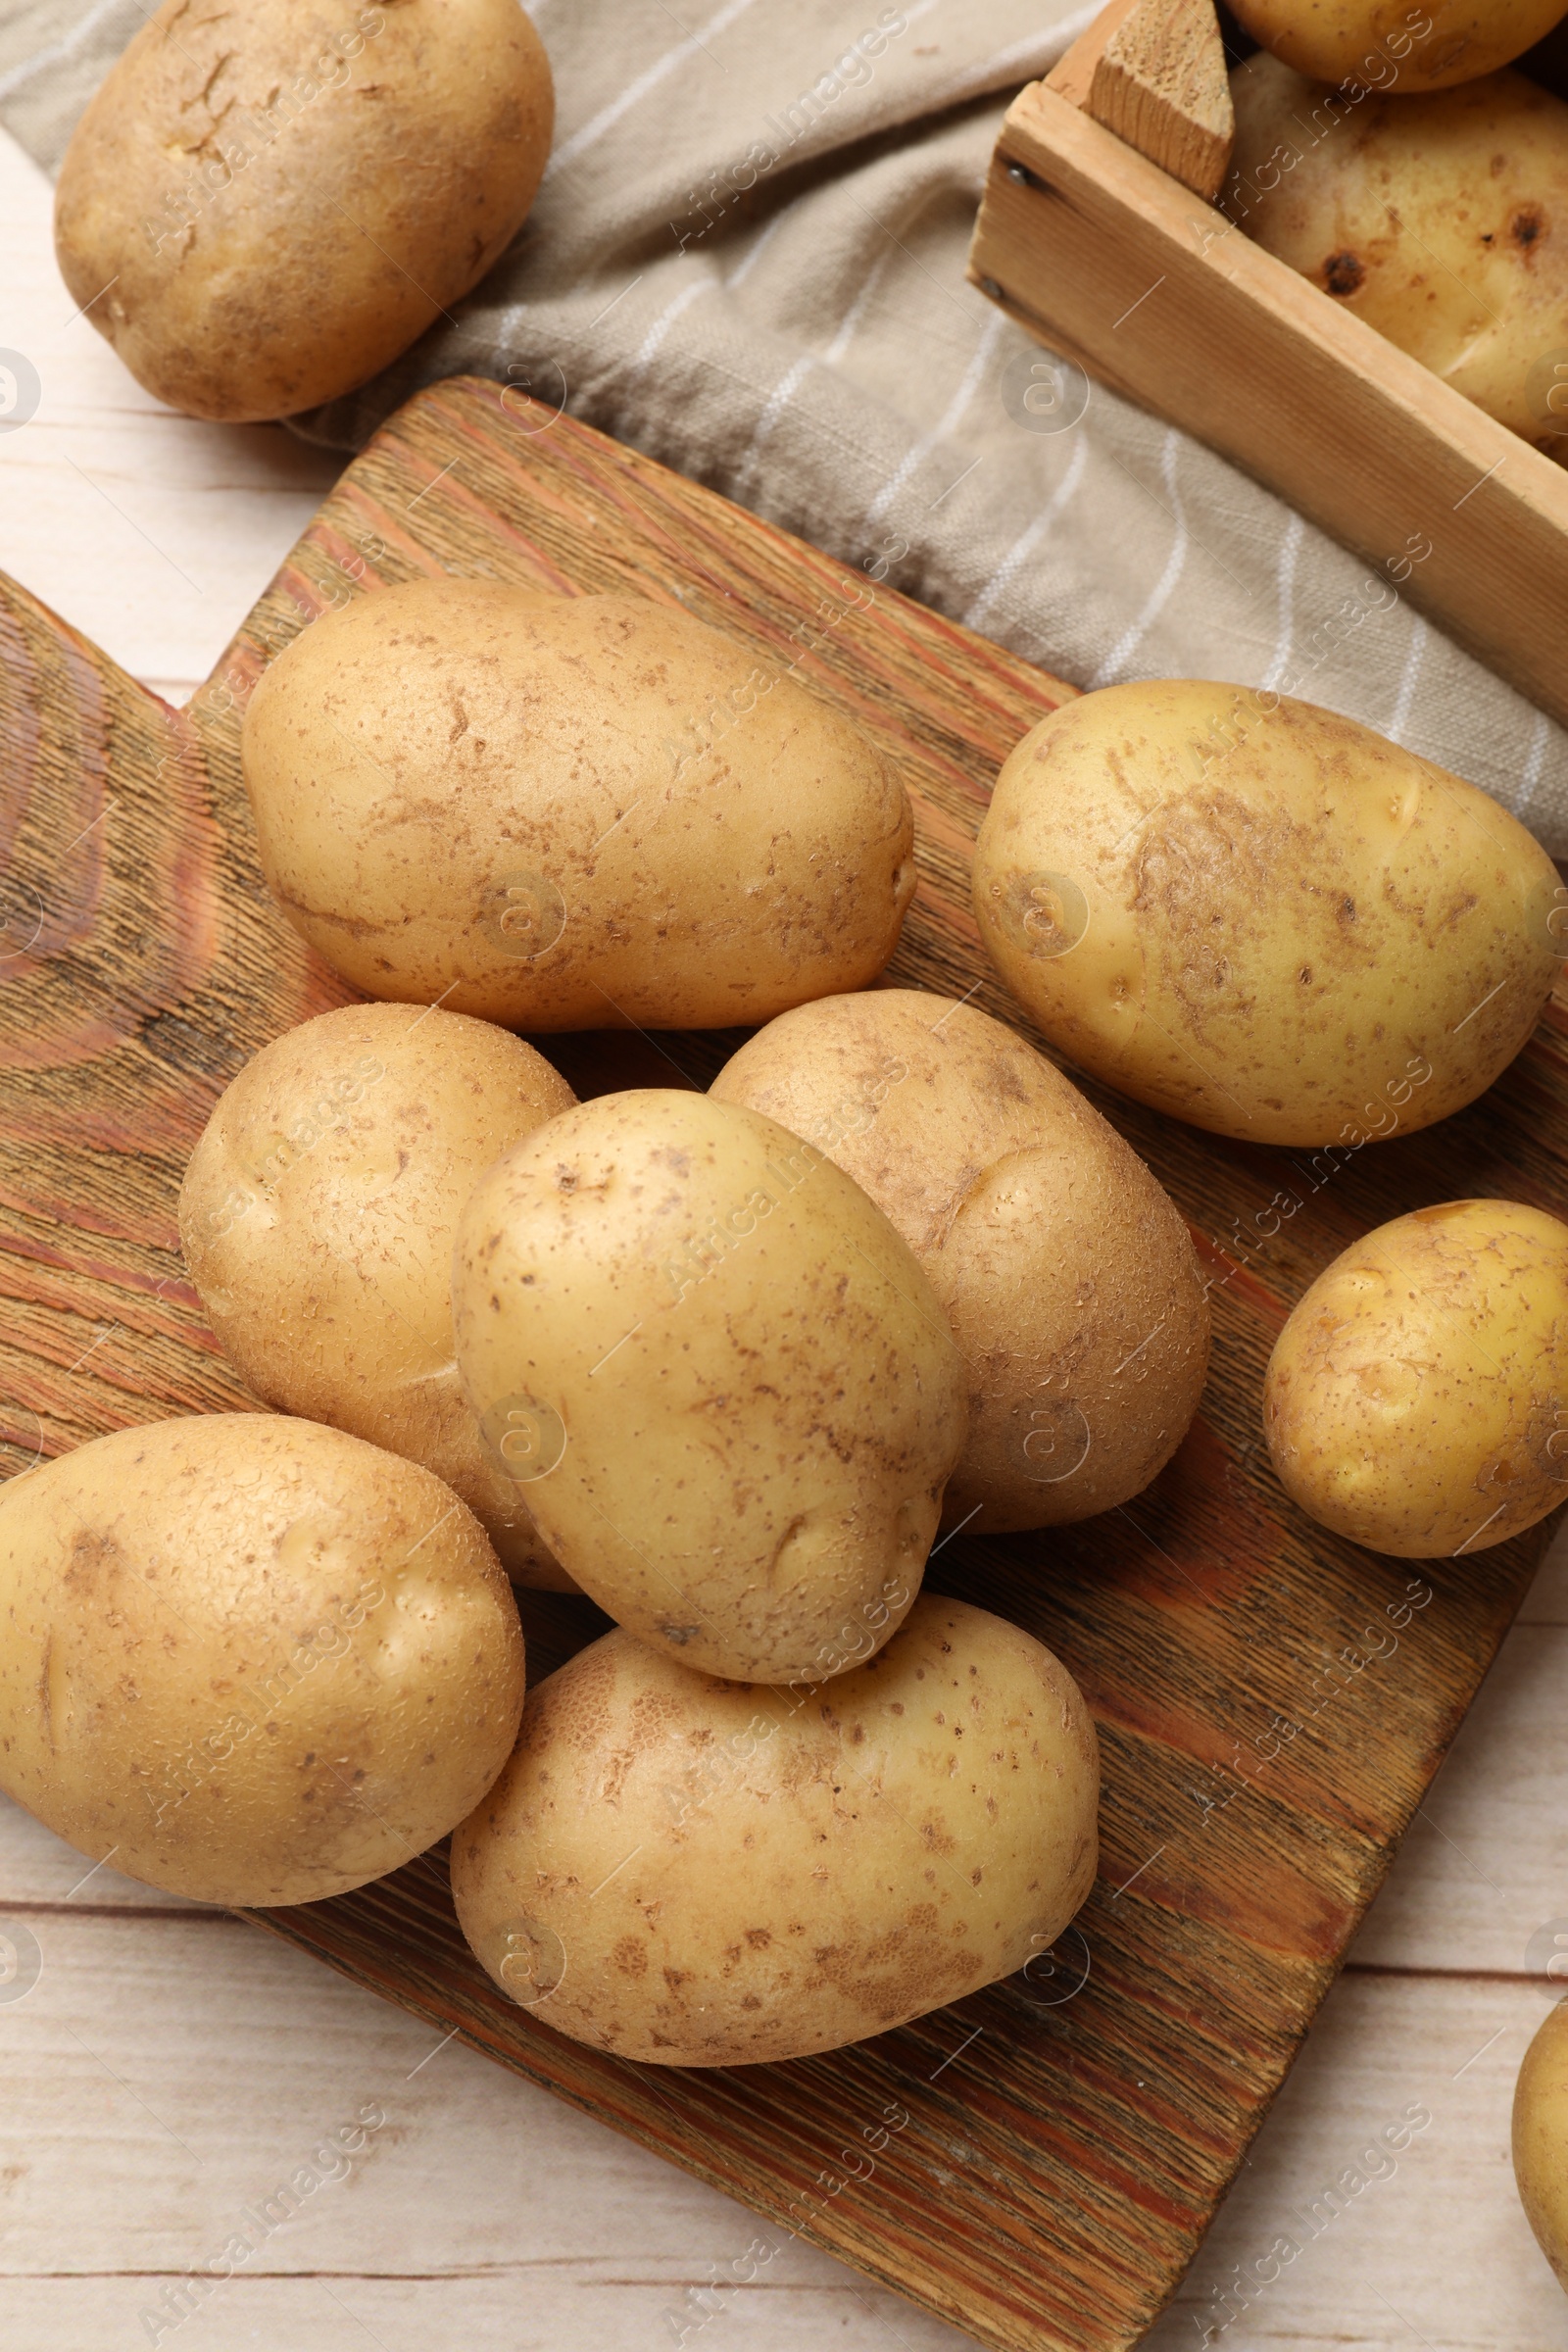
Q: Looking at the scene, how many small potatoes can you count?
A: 1